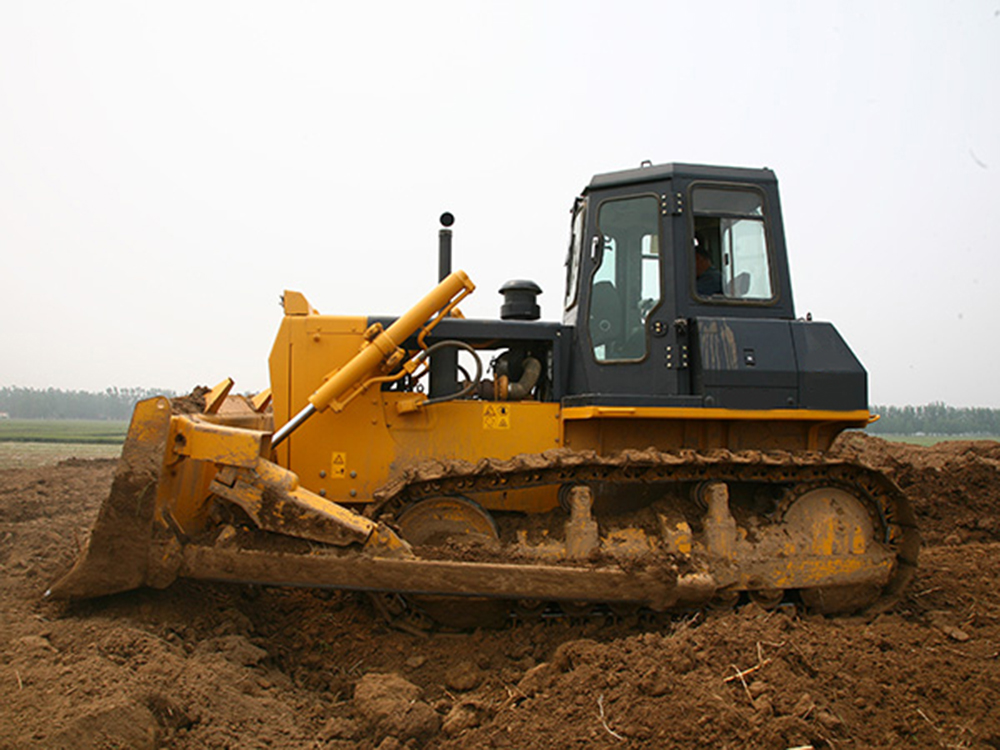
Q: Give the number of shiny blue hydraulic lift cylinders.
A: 0